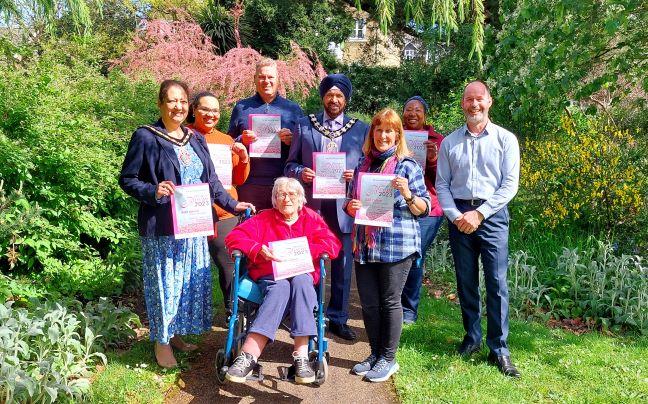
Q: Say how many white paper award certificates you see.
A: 7